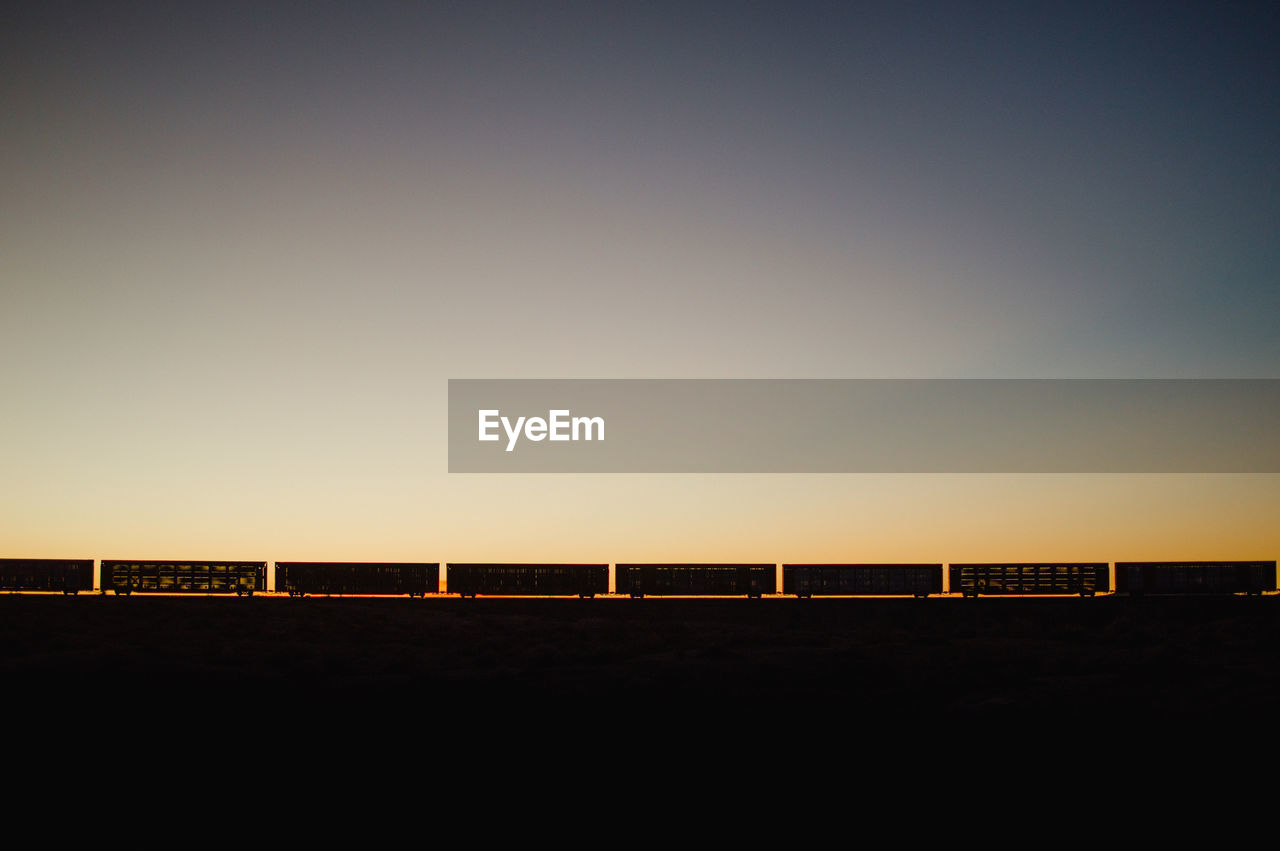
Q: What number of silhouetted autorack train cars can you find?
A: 8